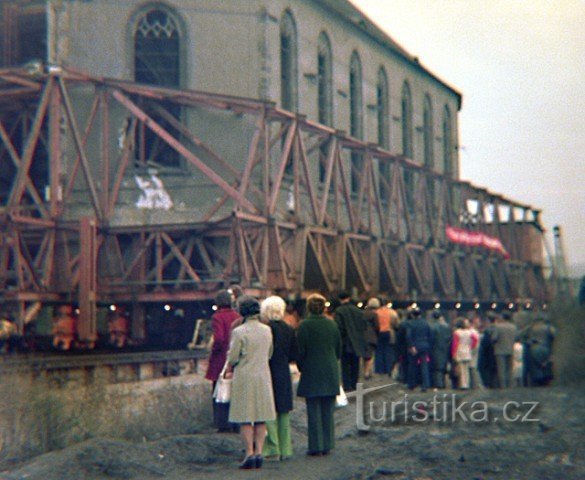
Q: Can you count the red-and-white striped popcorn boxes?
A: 0